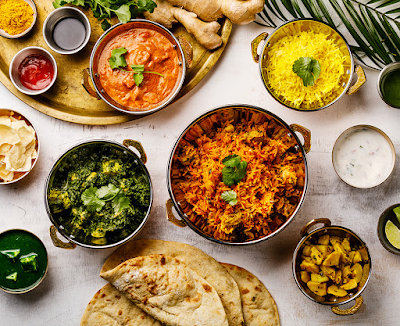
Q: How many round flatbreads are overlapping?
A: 3